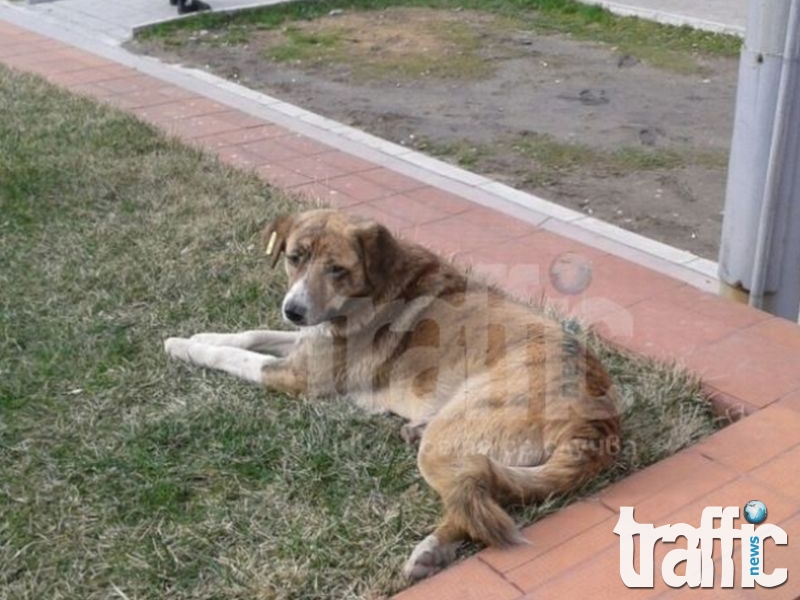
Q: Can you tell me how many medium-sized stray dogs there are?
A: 1